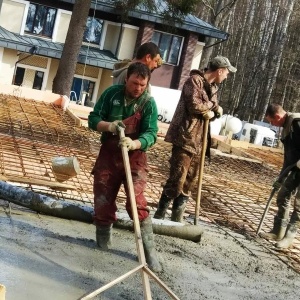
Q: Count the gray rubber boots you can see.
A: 6